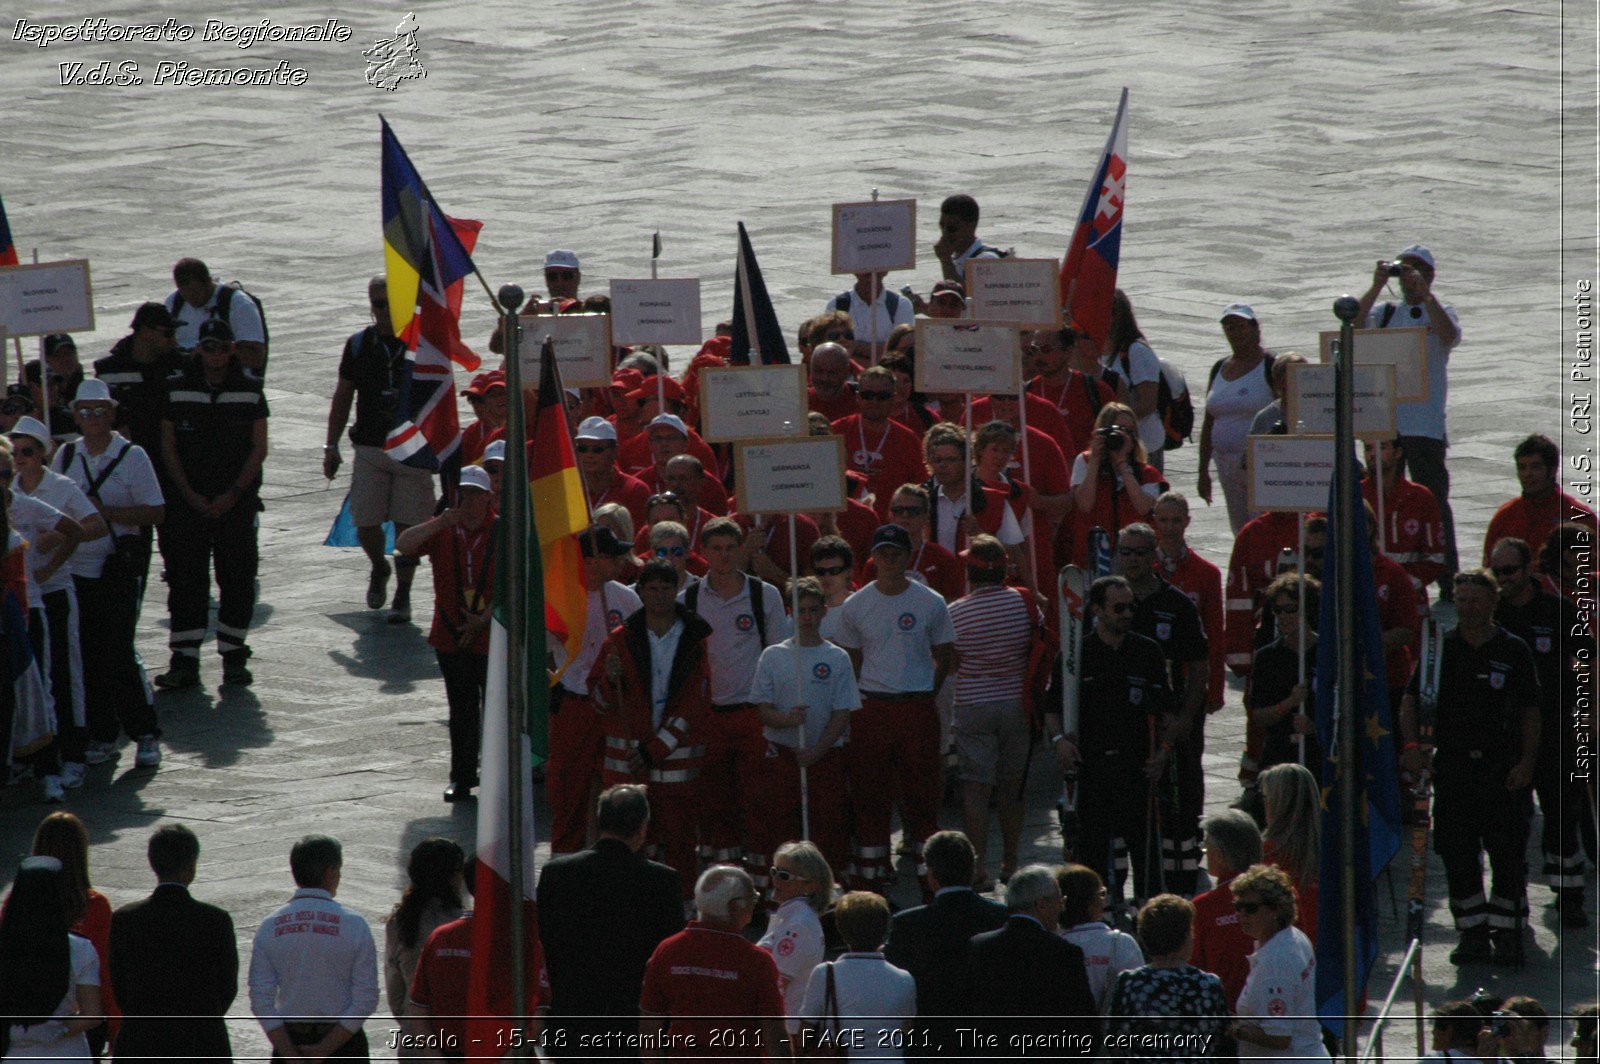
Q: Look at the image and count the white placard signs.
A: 11